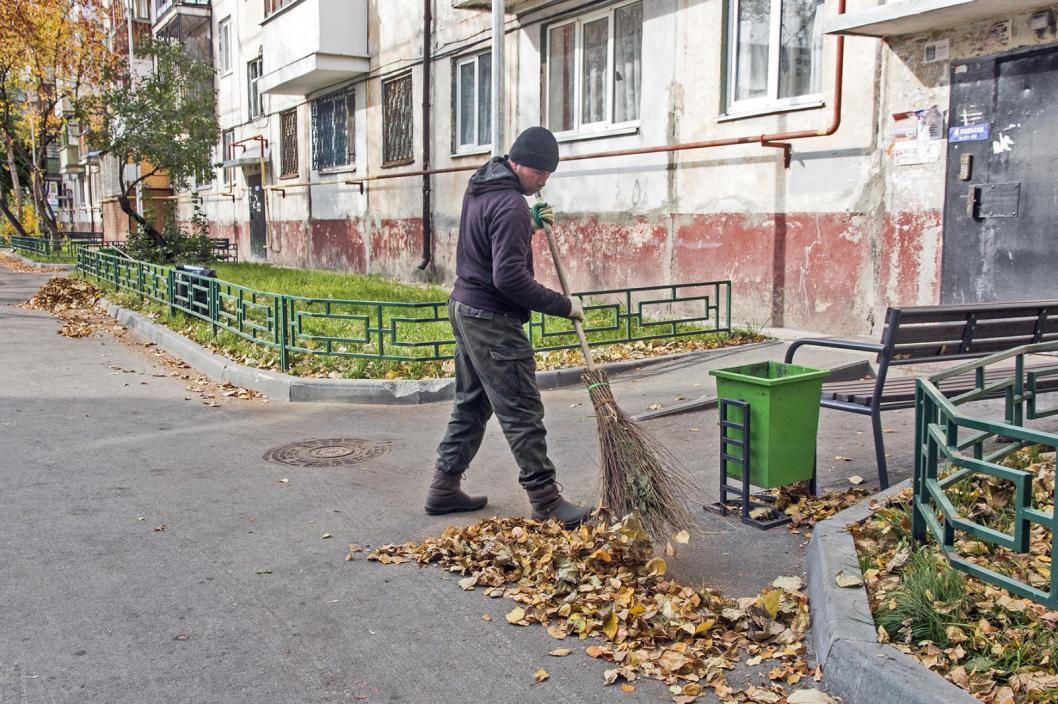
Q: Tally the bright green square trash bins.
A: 1